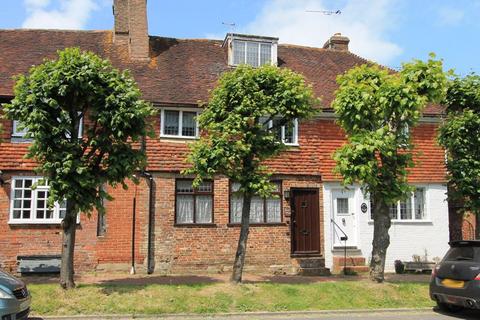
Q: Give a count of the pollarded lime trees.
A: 4